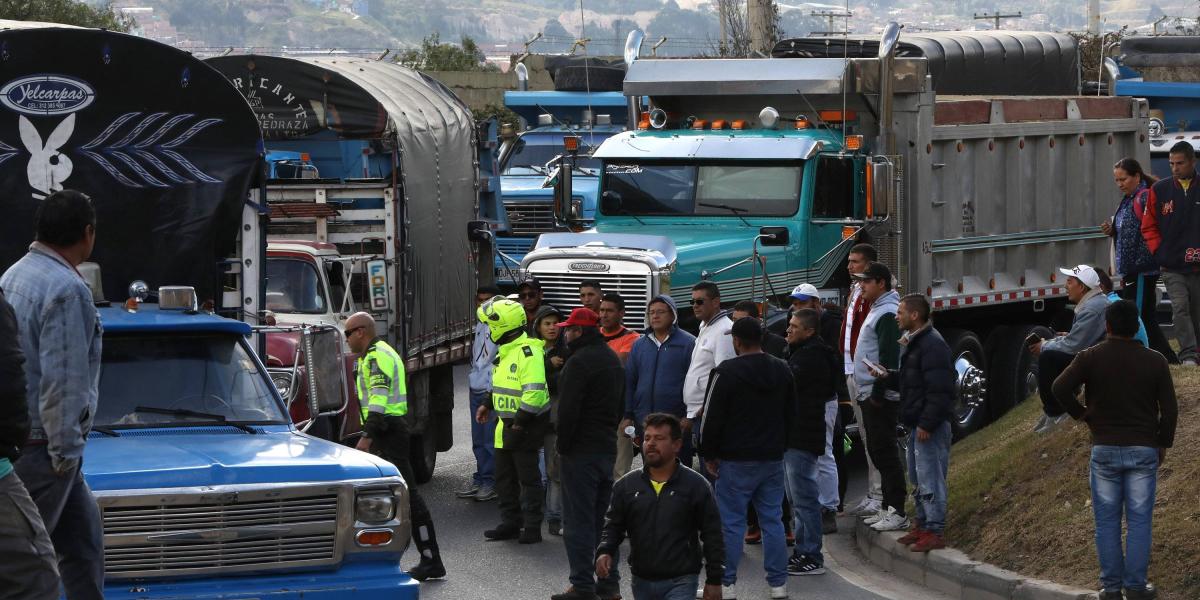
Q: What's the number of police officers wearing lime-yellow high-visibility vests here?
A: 2